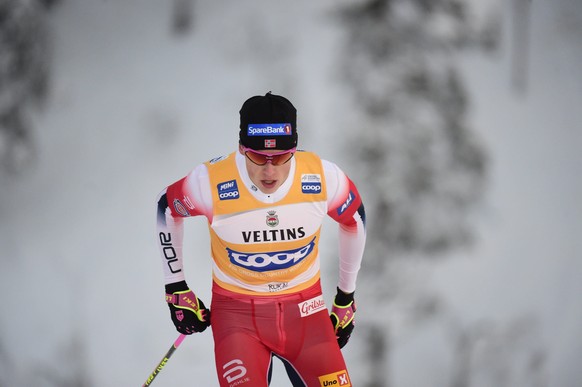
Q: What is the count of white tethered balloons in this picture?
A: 0